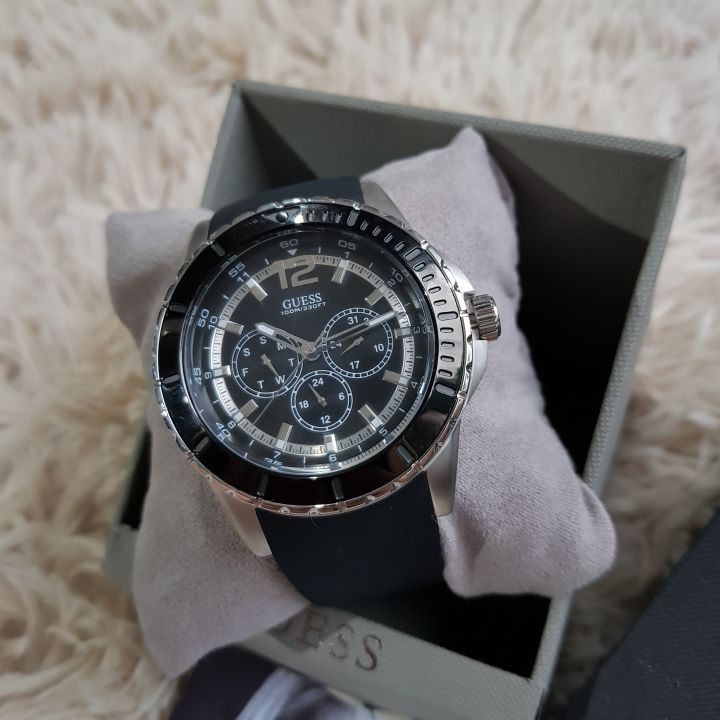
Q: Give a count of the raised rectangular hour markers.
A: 11